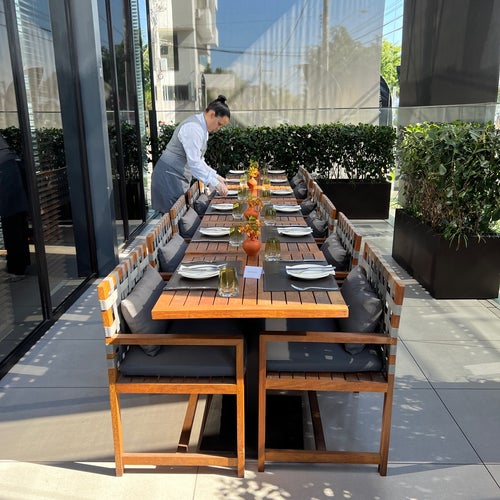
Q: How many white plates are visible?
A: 12